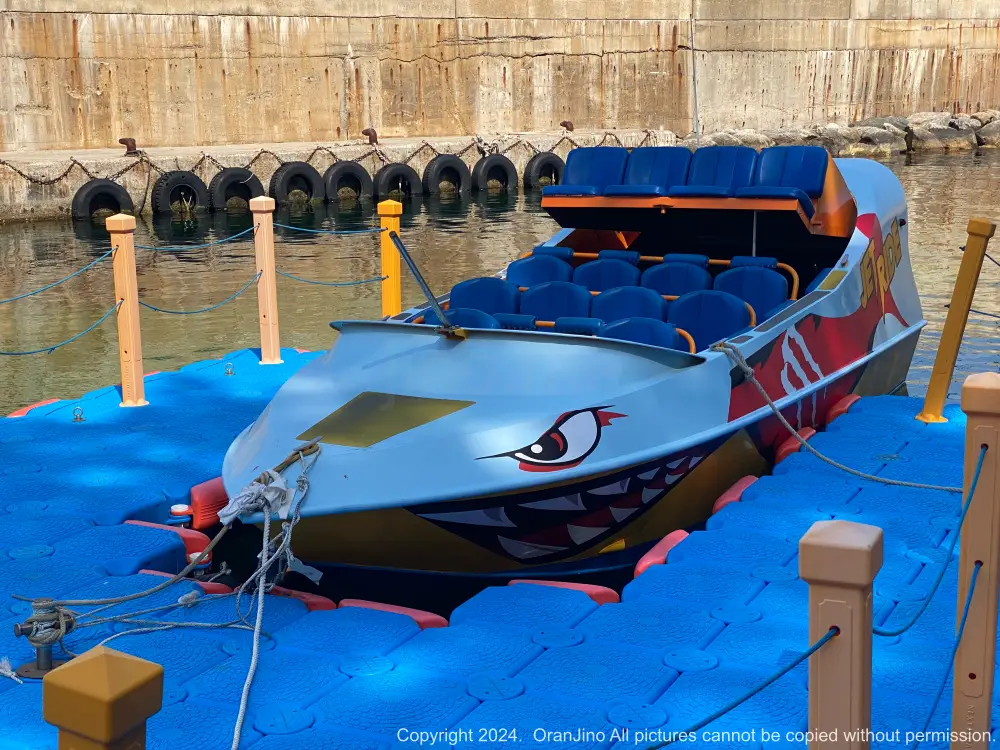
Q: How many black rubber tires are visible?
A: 9